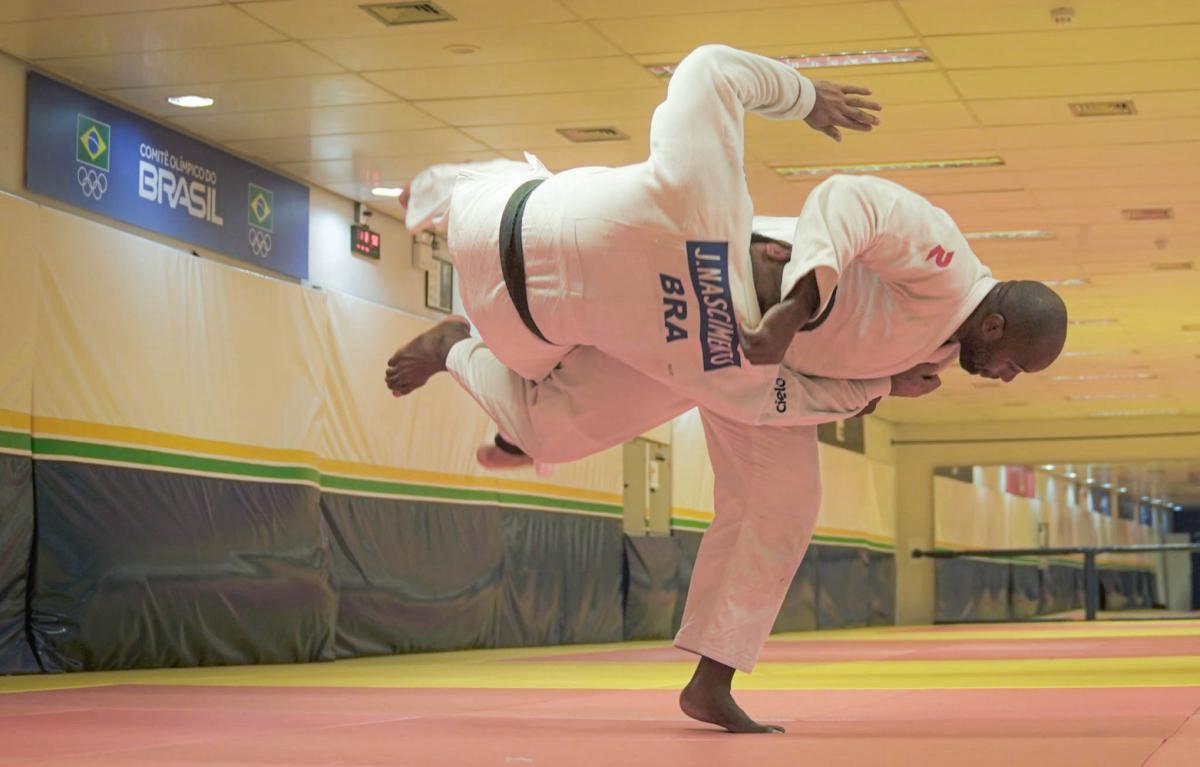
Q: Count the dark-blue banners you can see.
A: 1